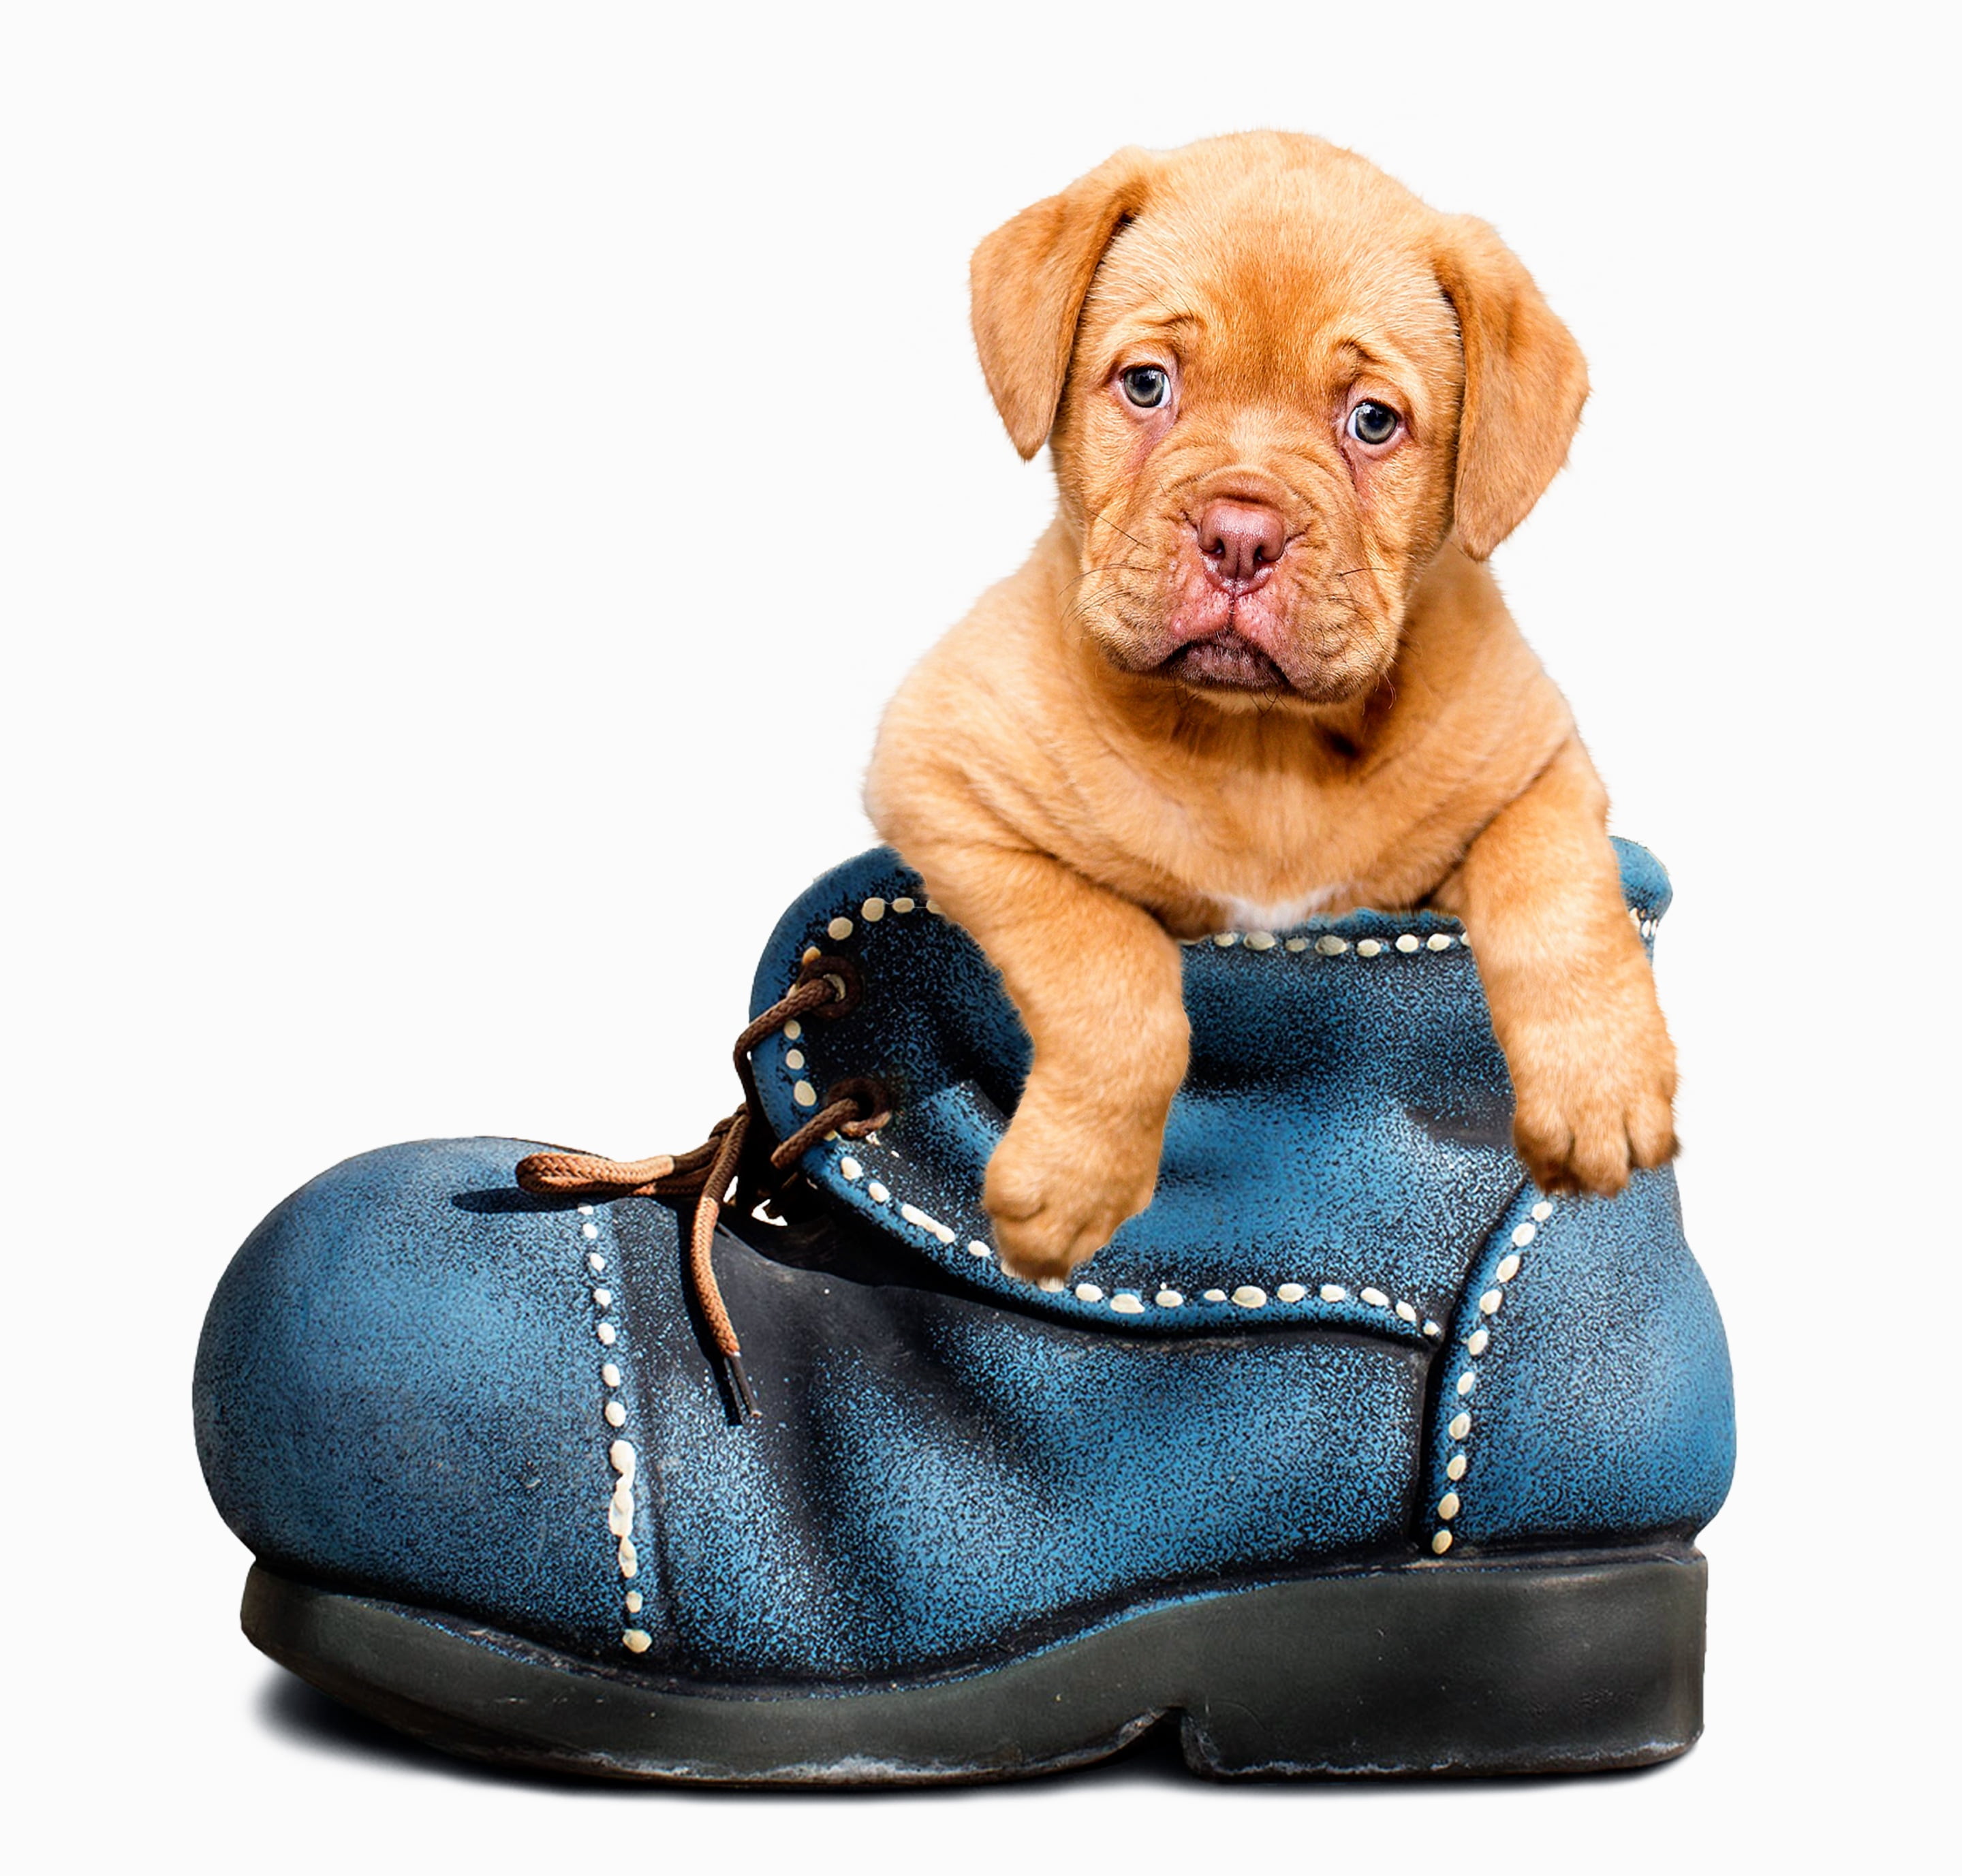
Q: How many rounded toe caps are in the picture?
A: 1